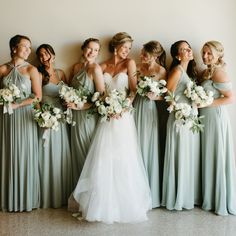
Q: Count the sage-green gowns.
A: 6